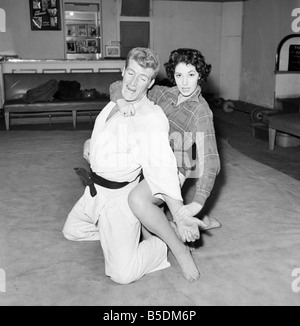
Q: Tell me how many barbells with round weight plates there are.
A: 1